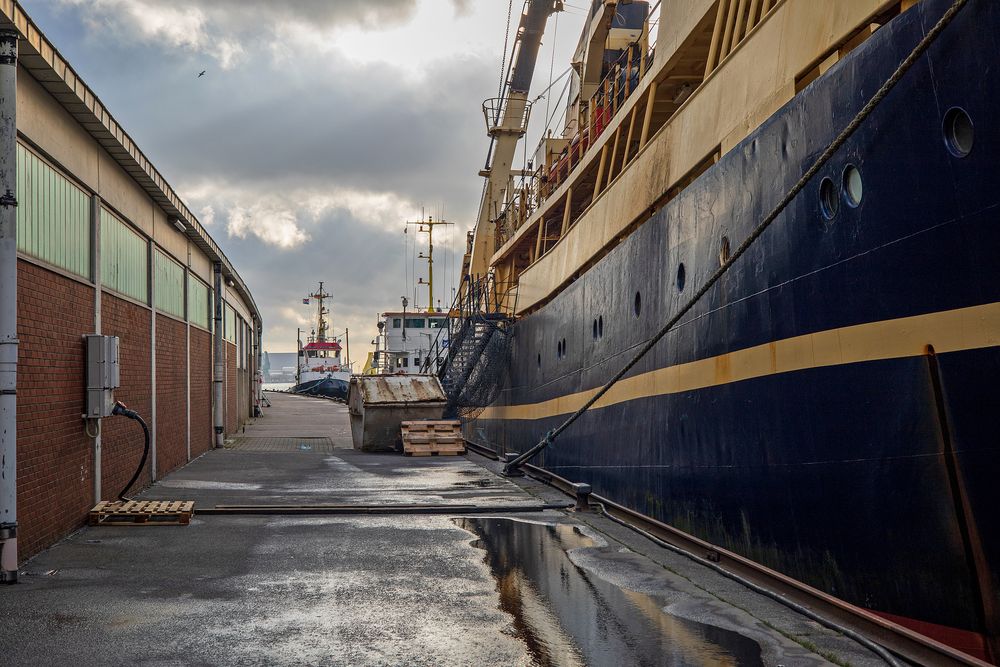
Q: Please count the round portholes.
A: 11